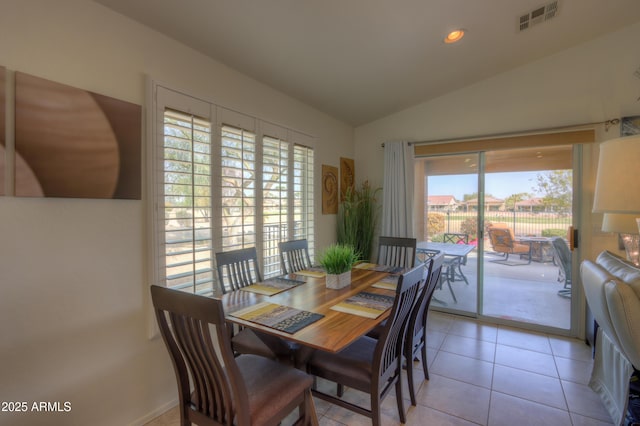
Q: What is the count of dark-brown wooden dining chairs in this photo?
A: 6